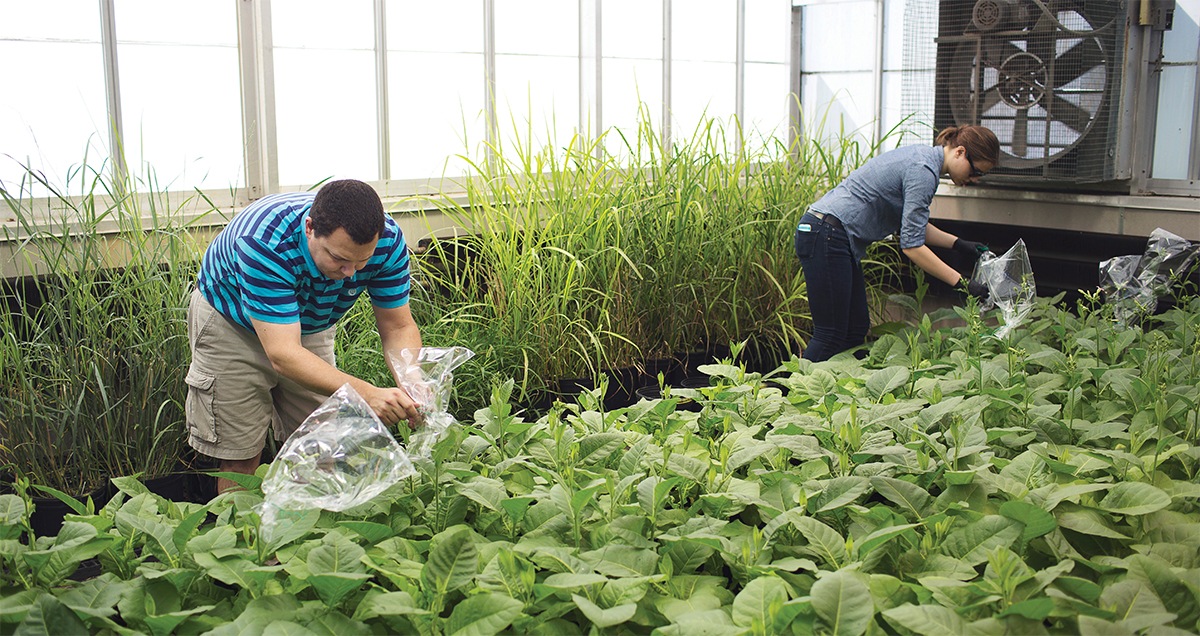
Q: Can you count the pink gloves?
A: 0